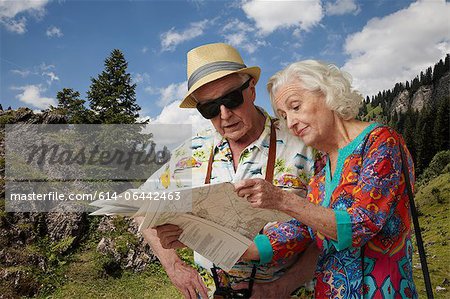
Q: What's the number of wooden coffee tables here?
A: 0